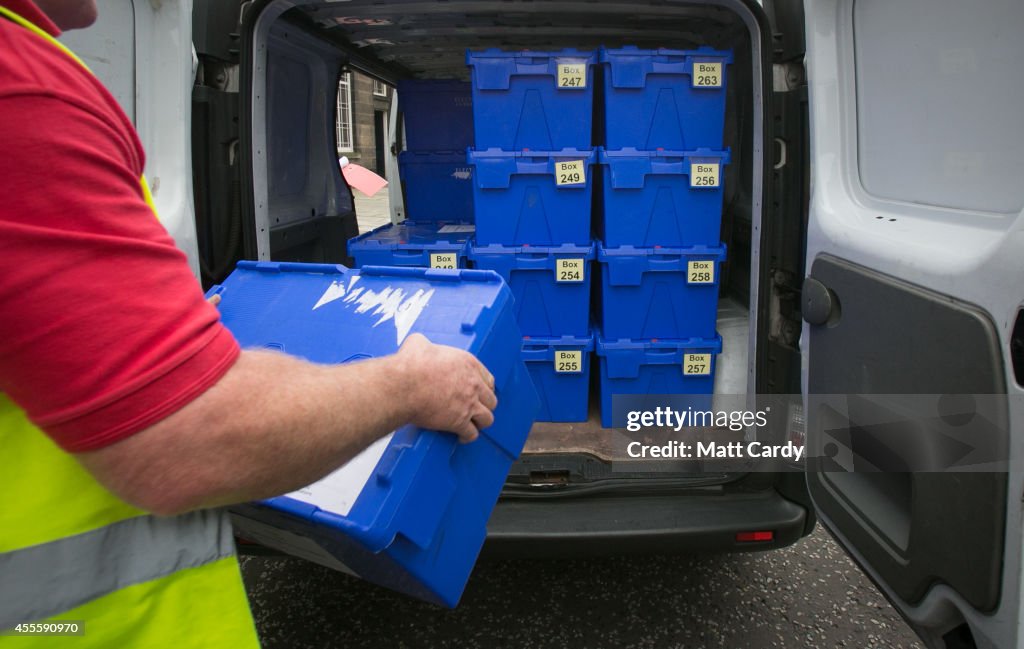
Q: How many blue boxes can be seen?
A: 12